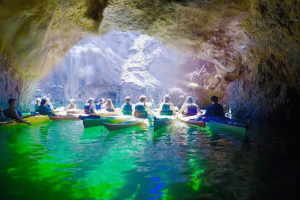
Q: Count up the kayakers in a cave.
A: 13